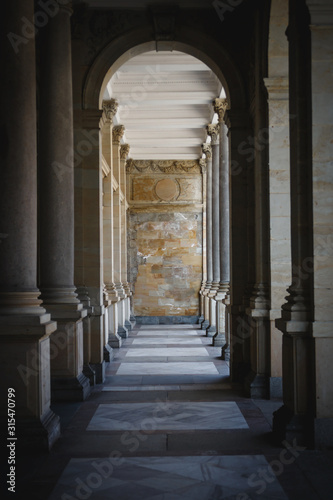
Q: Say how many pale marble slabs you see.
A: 7